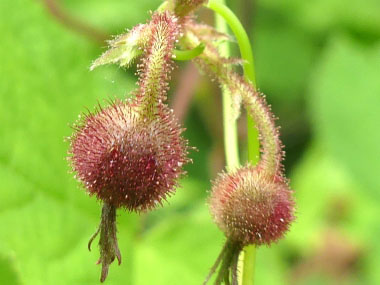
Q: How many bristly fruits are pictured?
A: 2